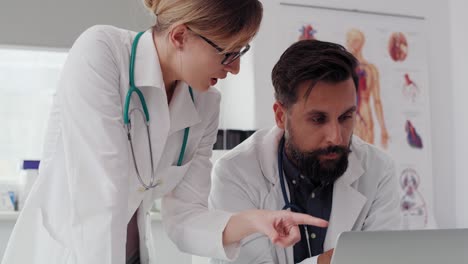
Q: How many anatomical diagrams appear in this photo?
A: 6